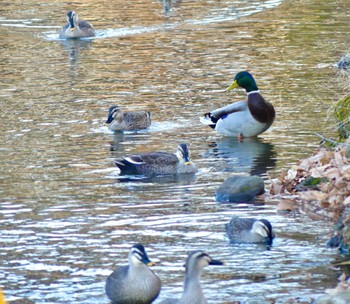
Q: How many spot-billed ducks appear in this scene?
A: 6